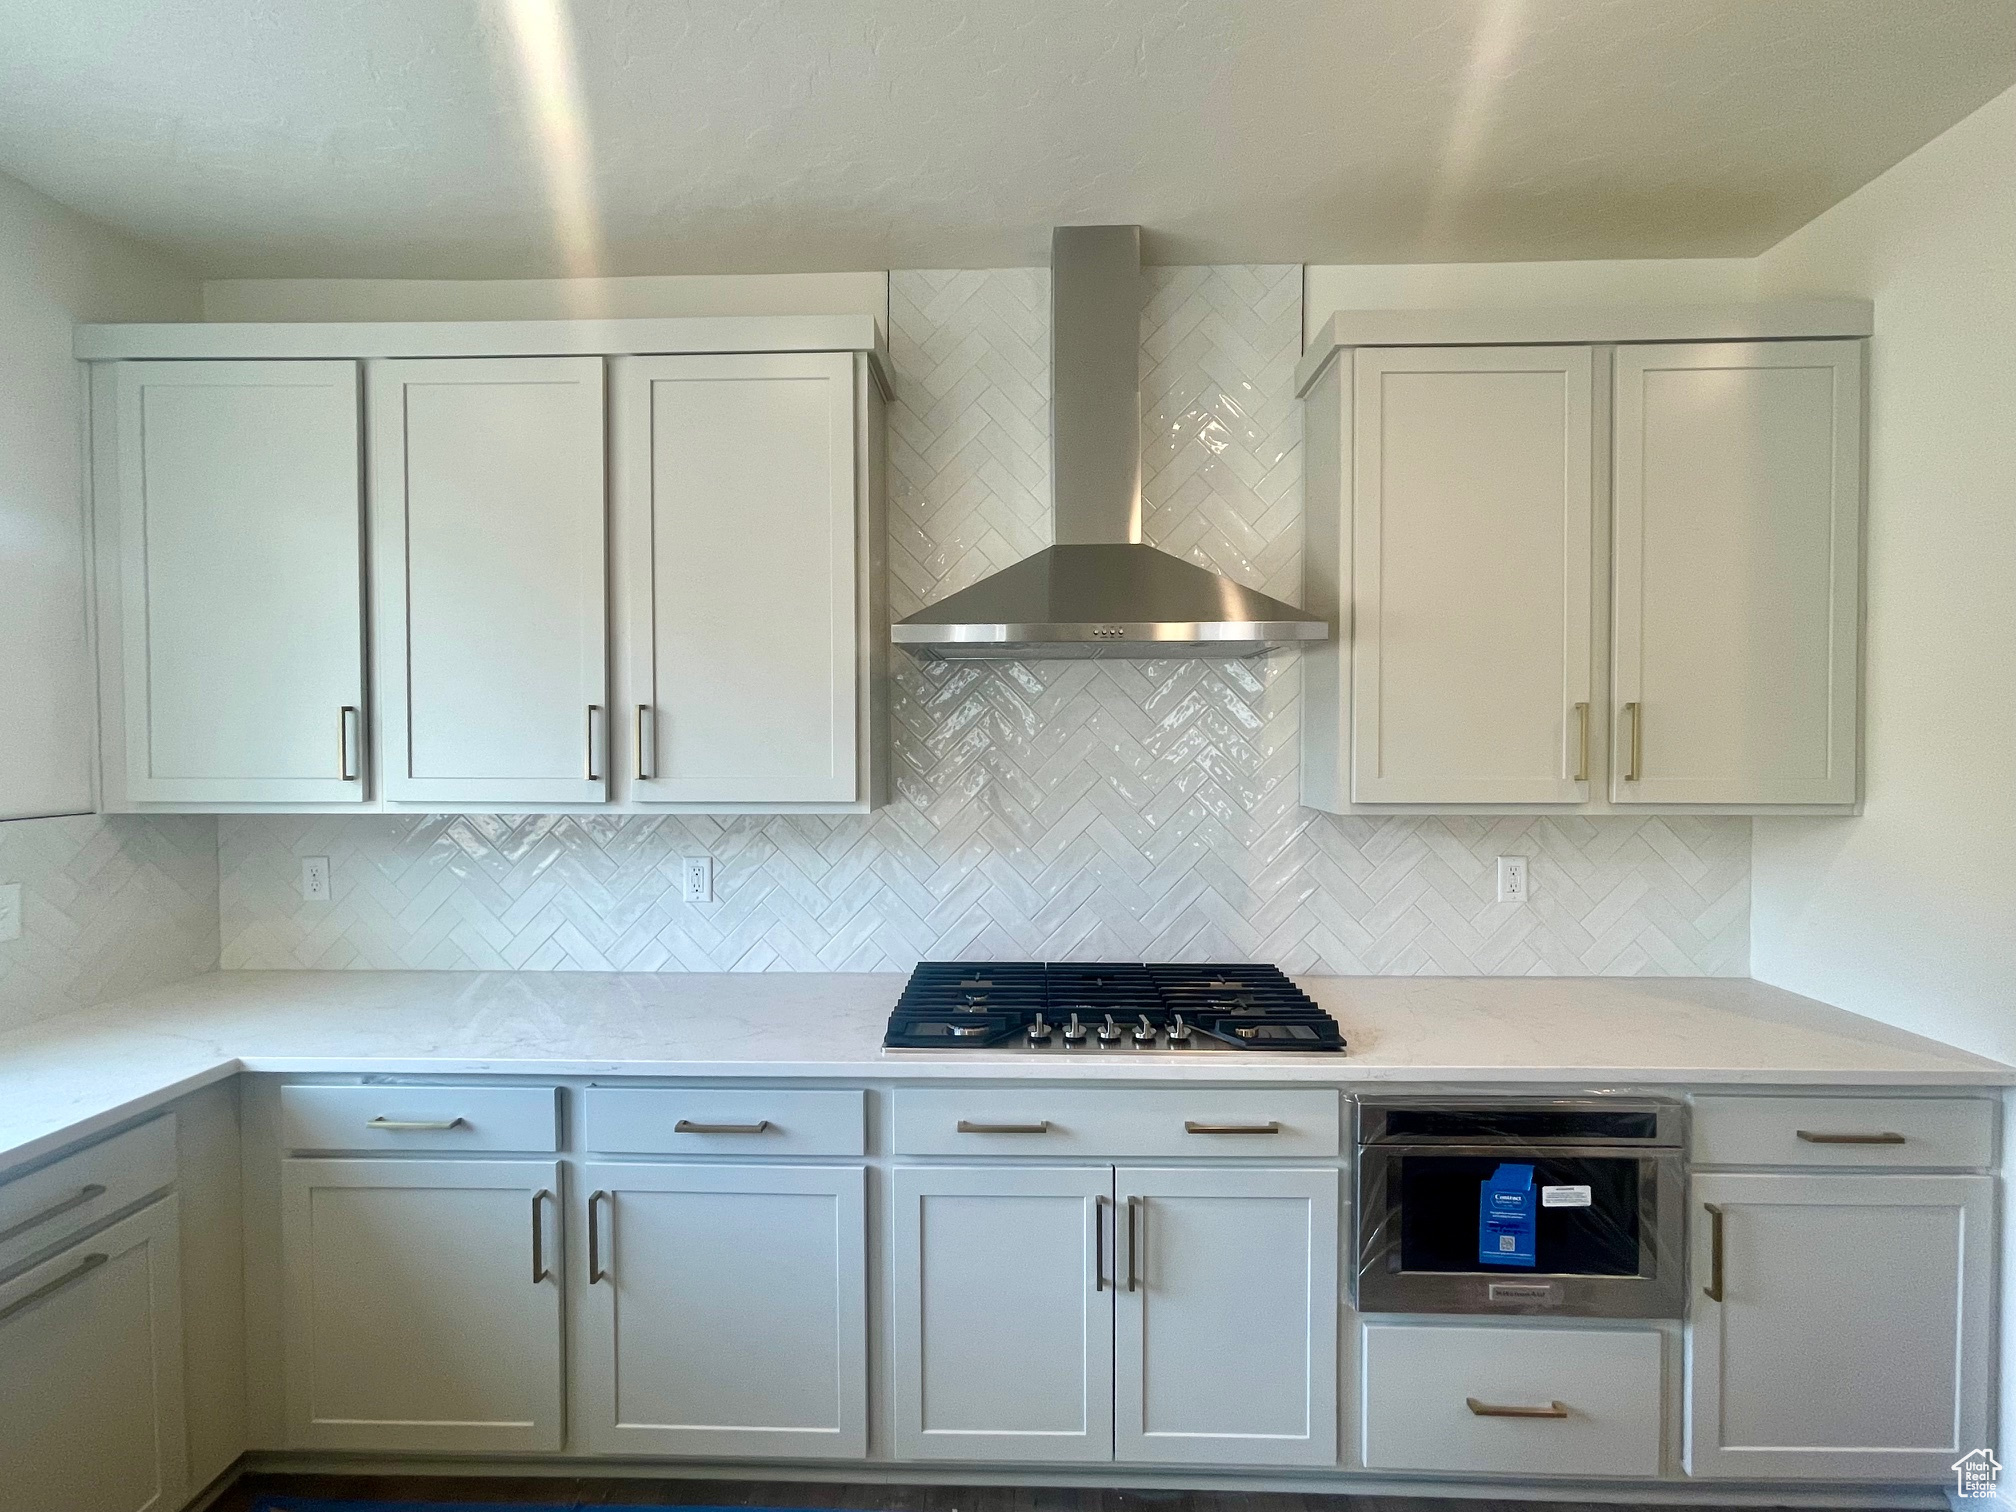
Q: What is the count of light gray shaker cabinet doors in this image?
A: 11